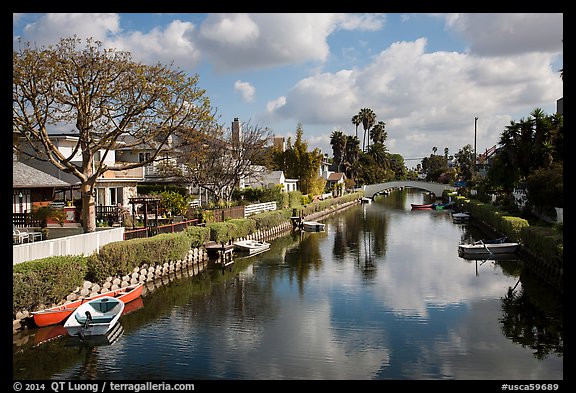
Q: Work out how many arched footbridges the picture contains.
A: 1